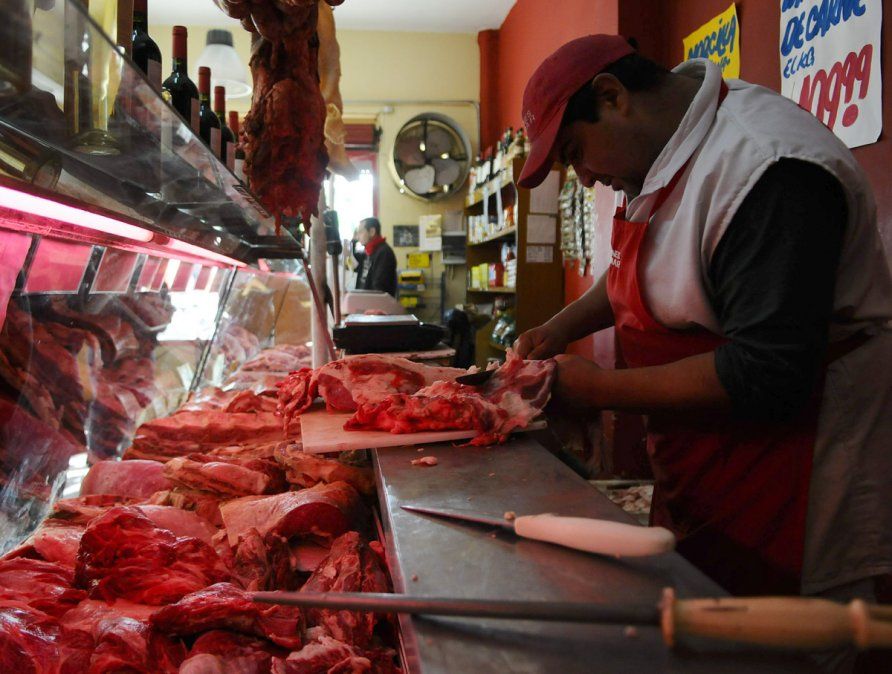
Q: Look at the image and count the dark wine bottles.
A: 5